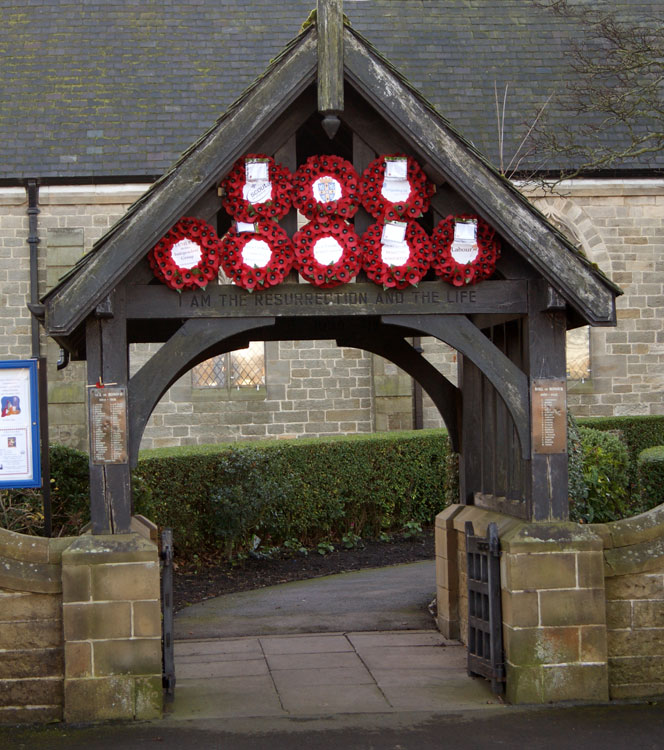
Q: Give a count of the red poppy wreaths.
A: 8